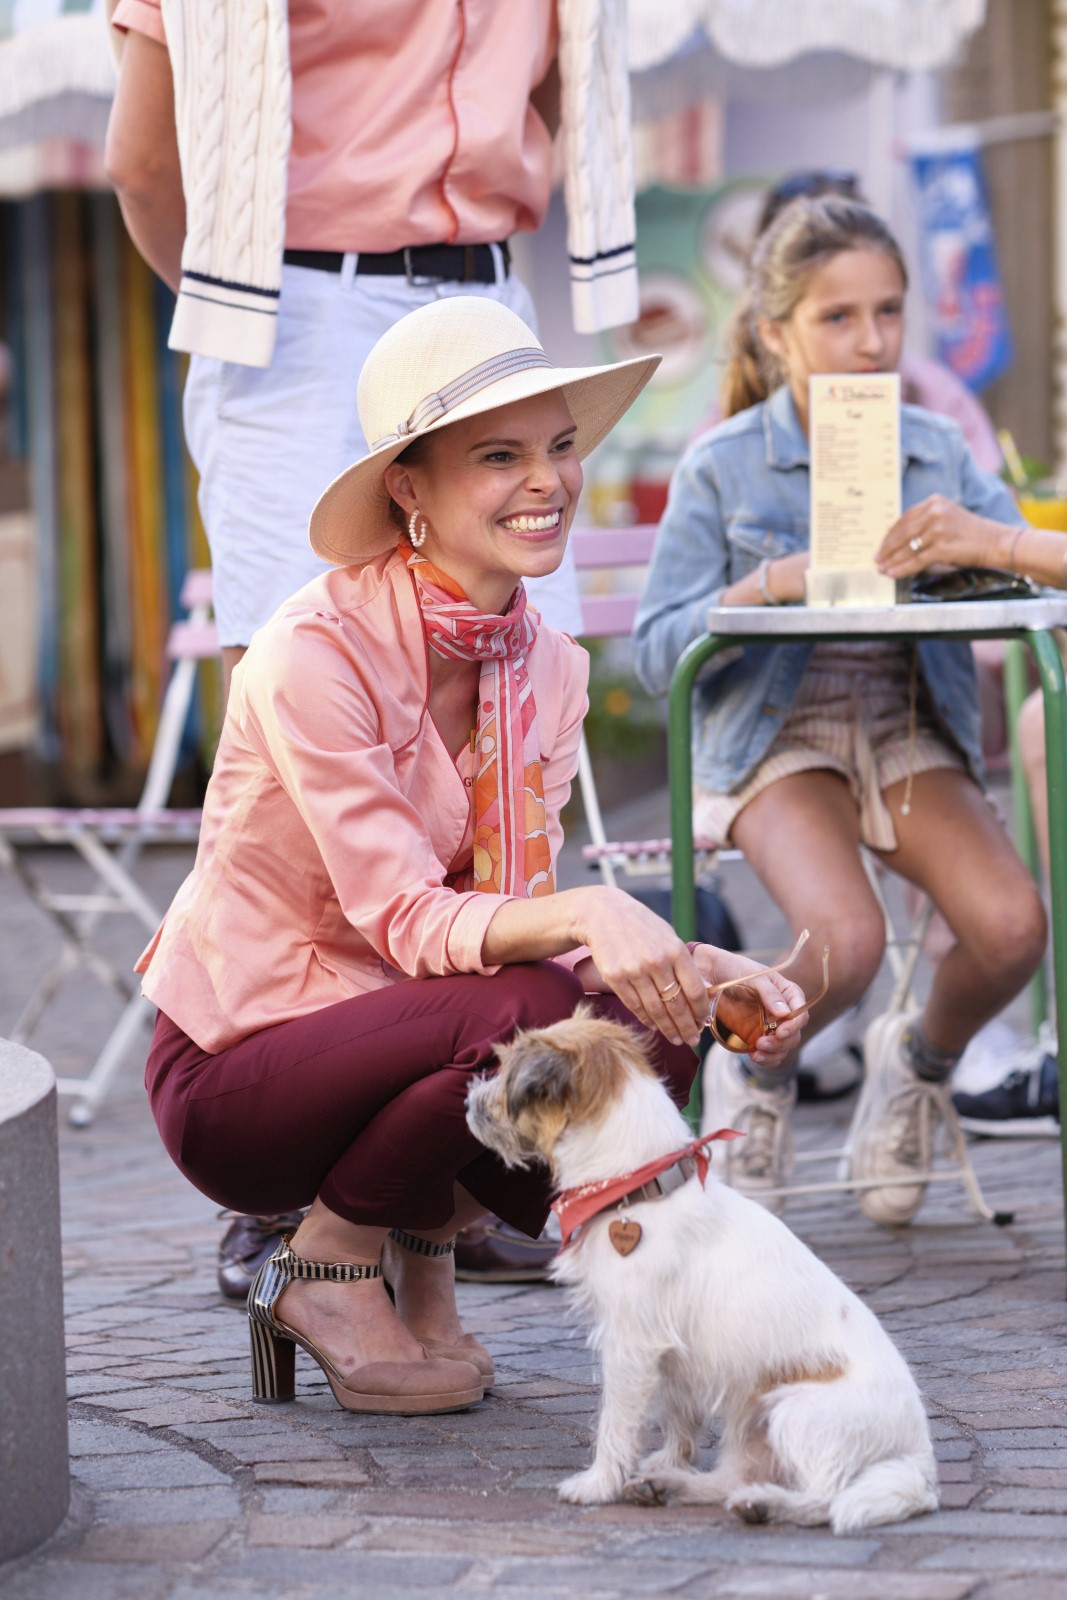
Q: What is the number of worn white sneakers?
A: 2